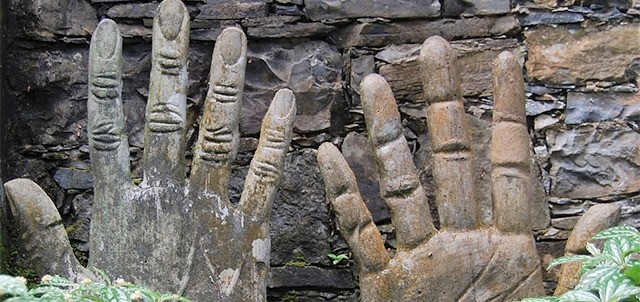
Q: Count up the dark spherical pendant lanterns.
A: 0